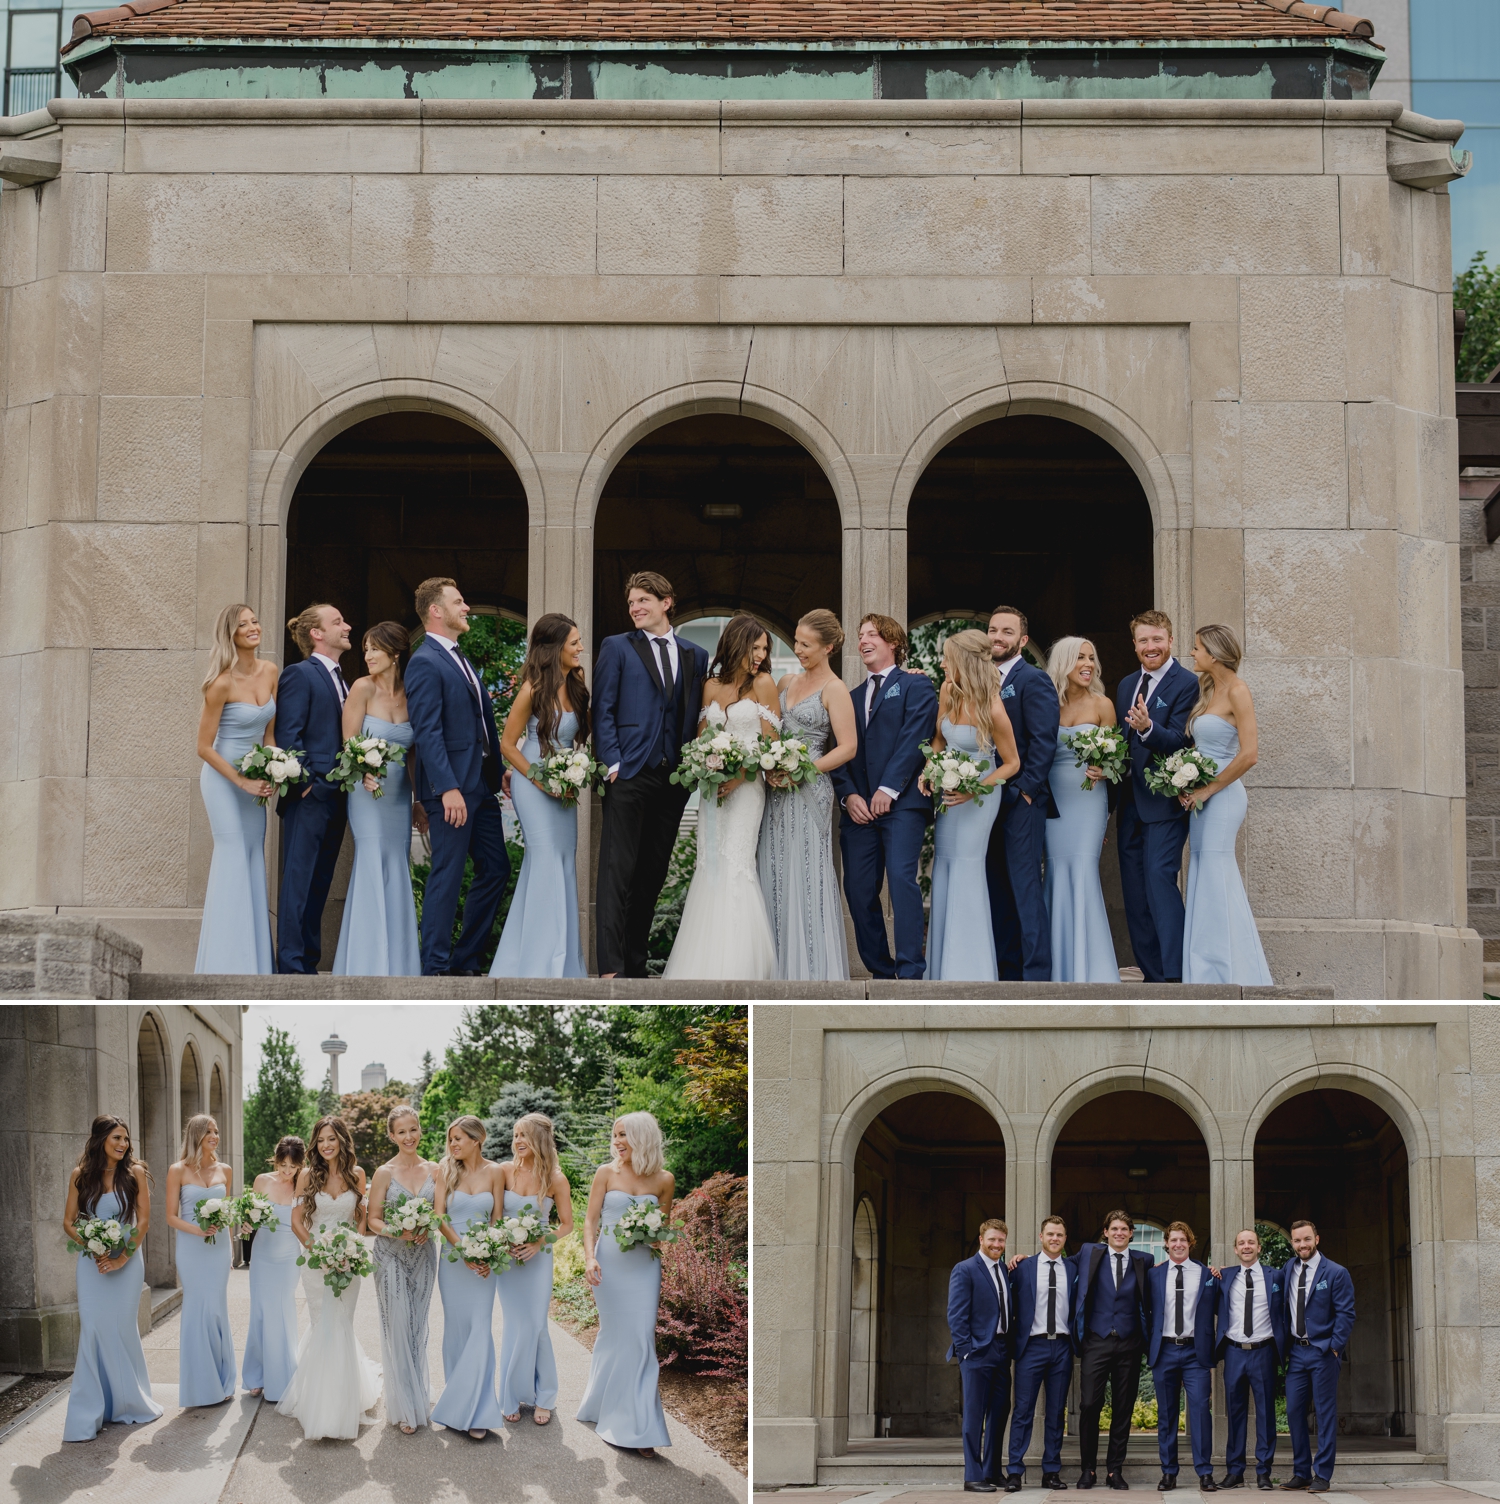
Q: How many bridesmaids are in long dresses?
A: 7